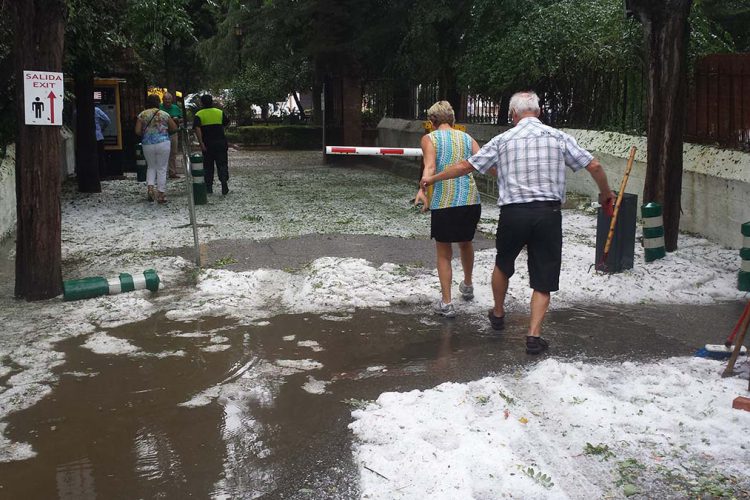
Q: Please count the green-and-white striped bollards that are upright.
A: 4